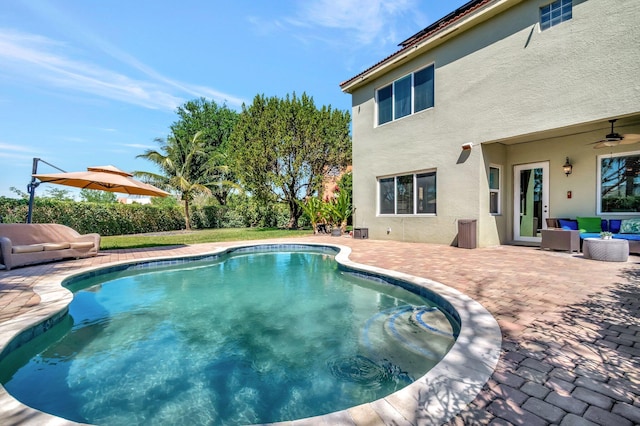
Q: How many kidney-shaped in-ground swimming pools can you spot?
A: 1